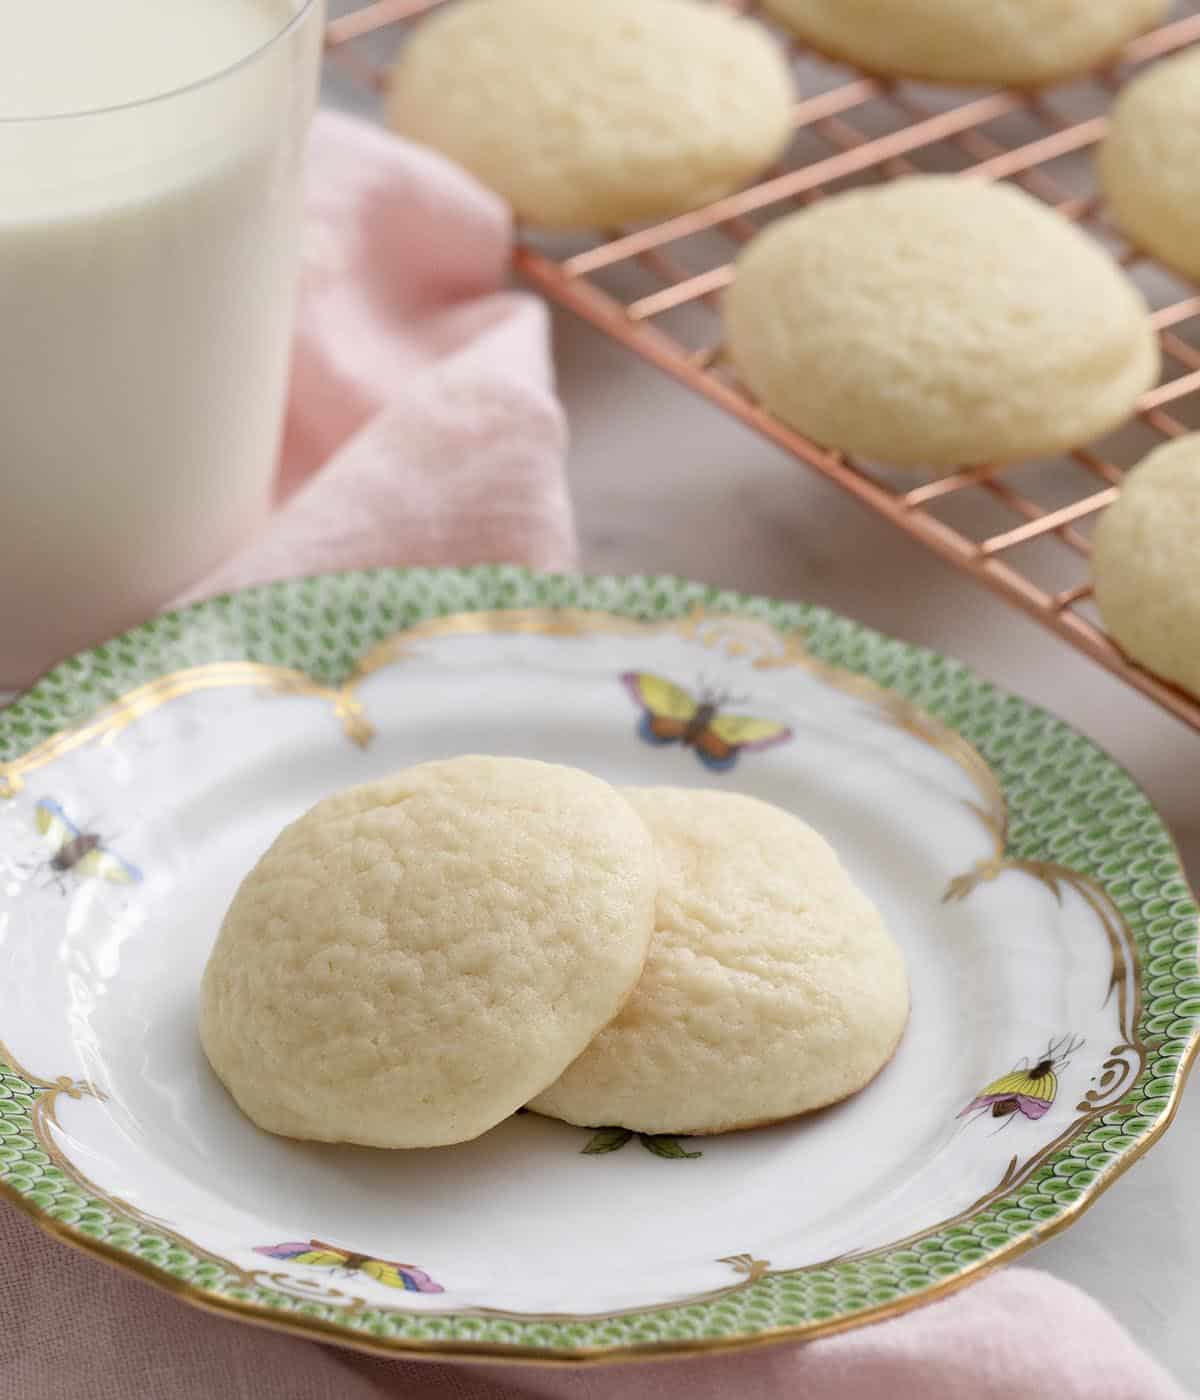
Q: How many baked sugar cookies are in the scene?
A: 7